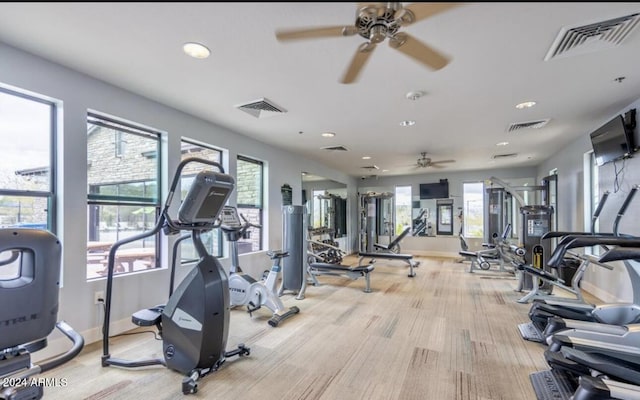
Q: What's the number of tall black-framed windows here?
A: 4